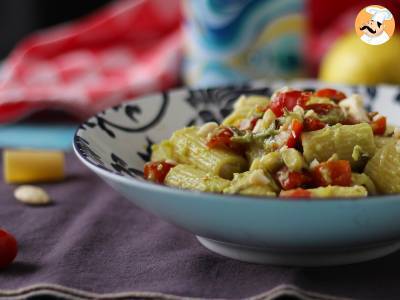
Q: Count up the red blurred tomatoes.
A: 1